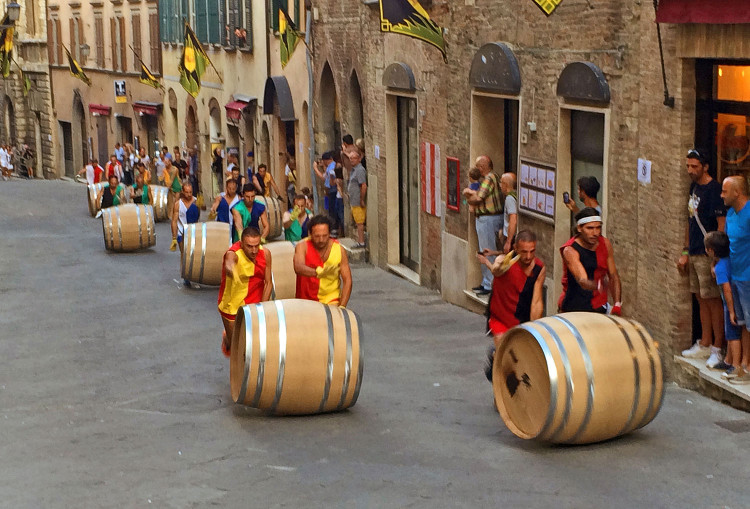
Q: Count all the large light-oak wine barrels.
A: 8